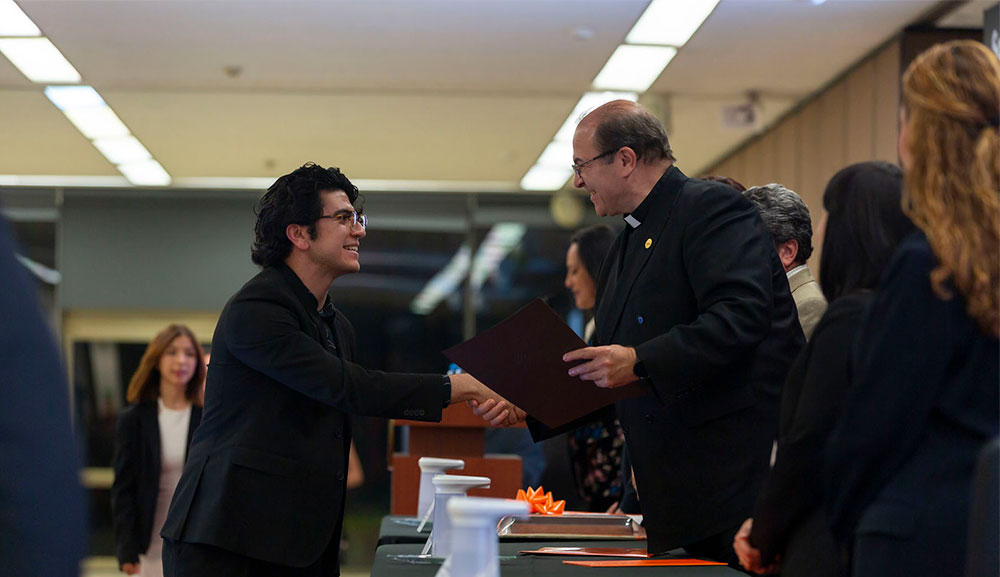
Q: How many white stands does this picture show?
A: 3